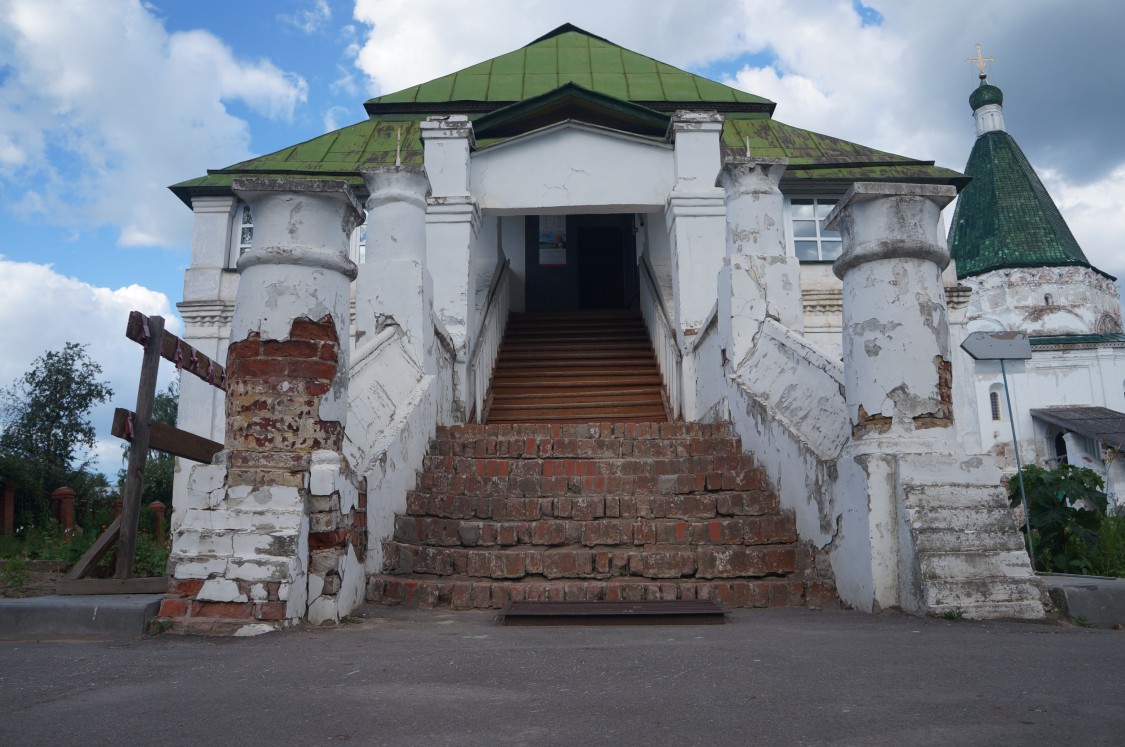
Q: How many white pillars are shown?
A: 6